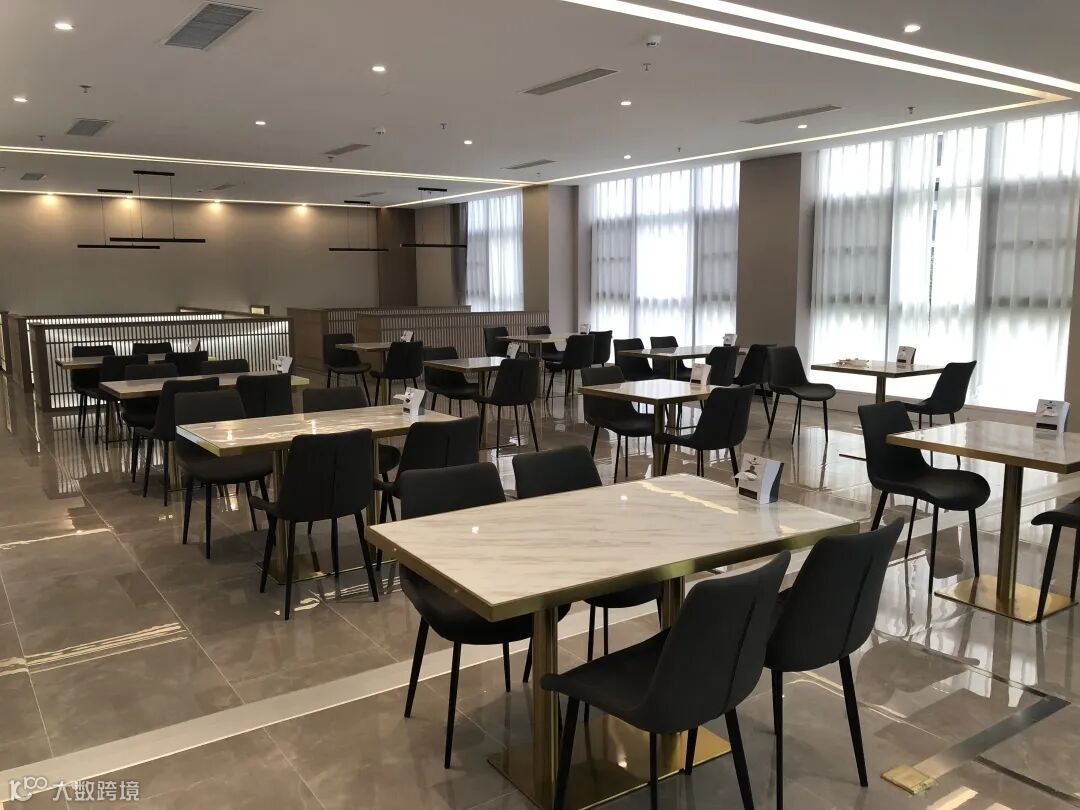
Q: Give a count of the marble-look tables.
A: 11